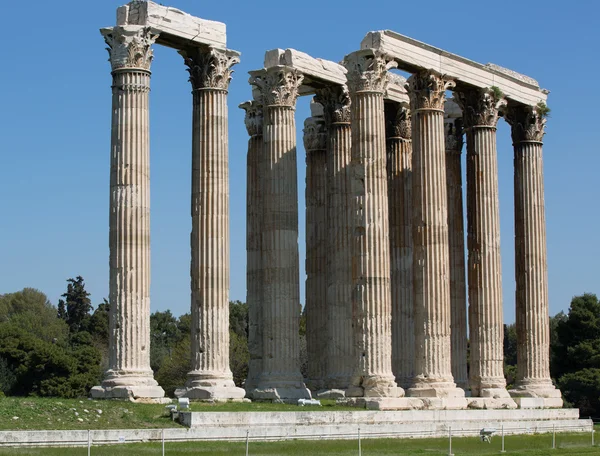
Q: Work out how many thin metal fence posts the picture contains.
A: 8